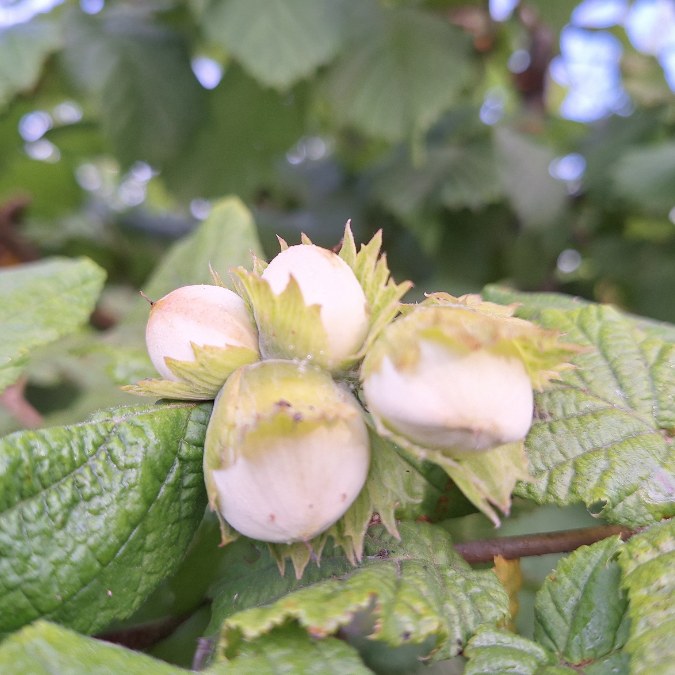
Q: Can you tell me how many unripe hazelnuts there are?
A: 4